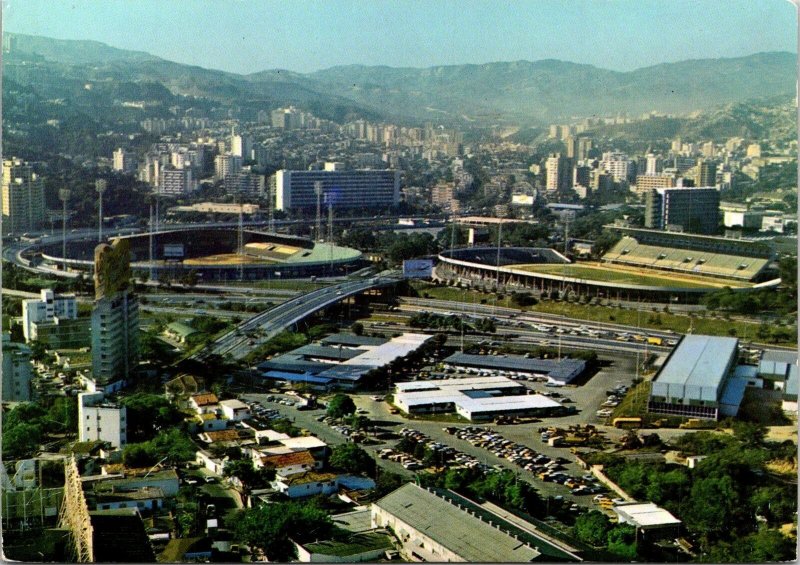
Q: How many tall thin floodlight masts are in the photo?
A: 11